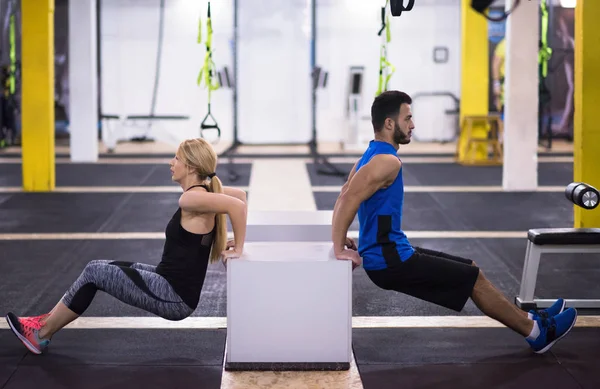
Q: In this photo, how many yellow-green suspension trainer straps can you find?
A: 4